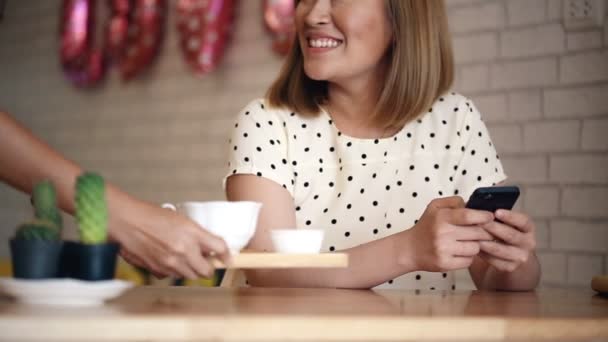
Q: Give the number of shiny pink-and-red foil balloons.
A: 4